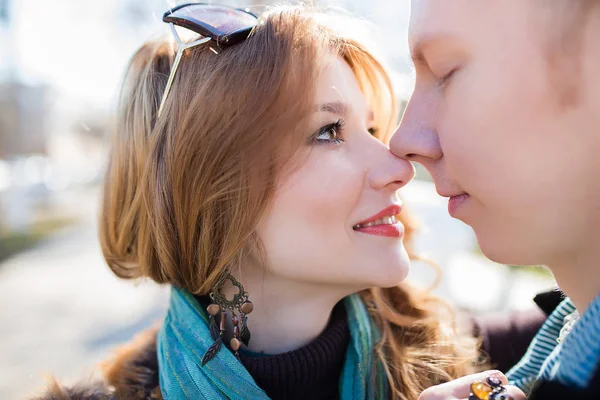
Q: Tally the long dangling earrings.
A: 1